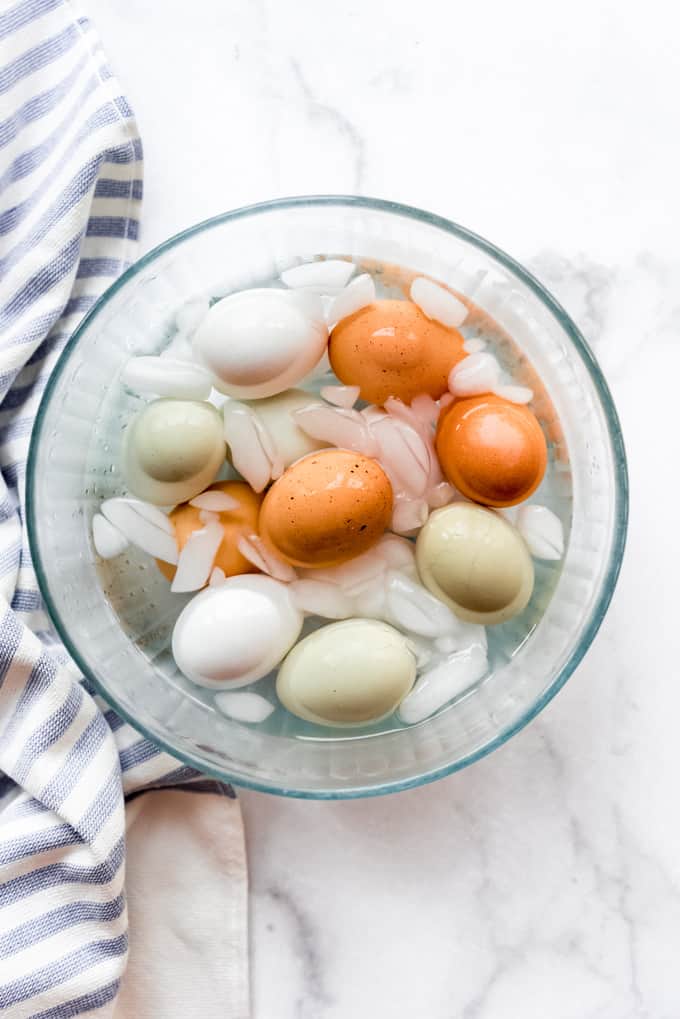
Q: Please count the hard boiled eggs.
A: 10